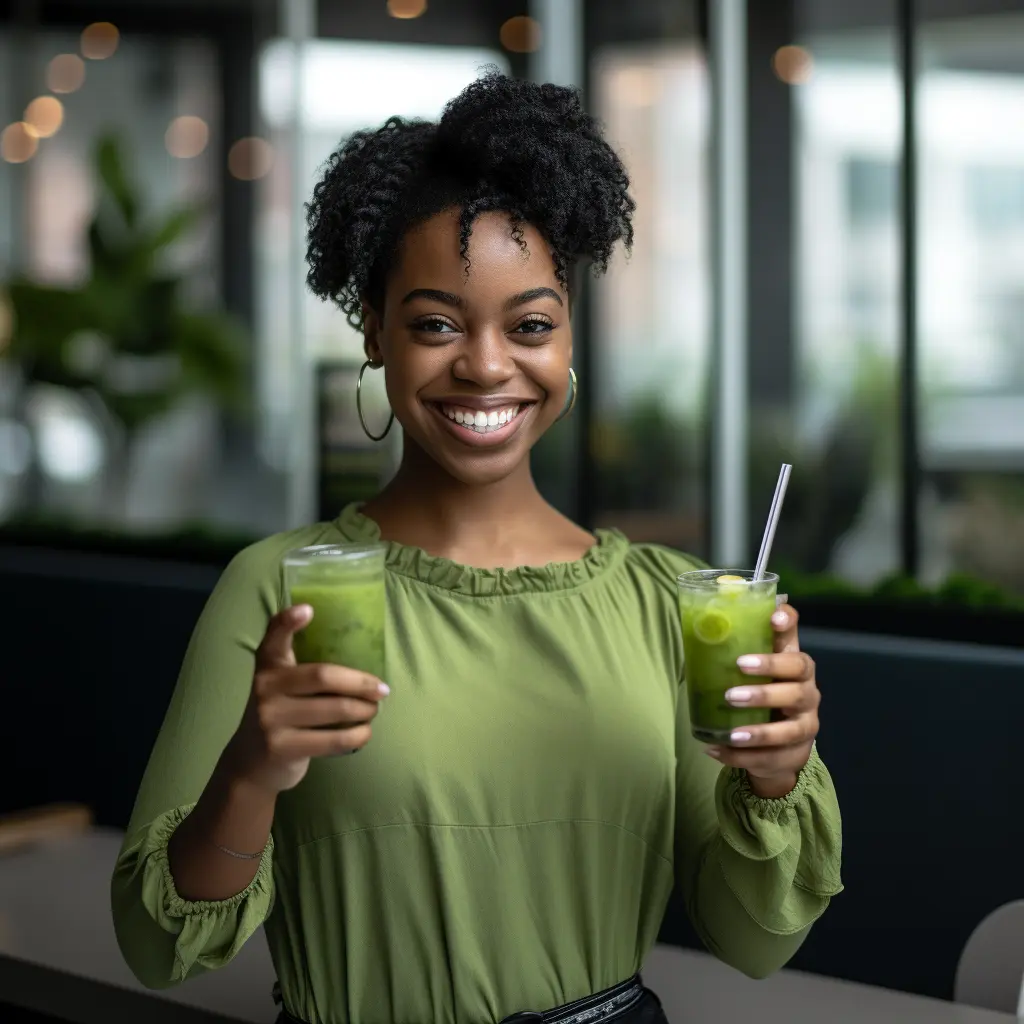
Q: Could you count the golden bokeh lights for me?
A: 9